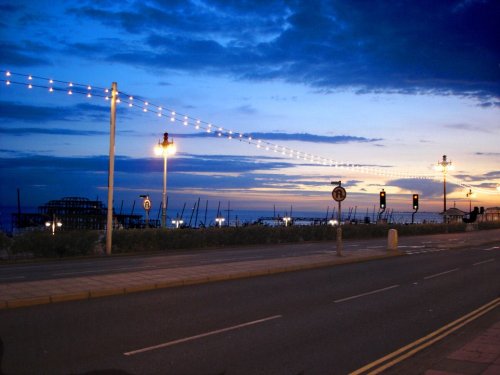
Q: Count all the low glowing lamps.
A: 5